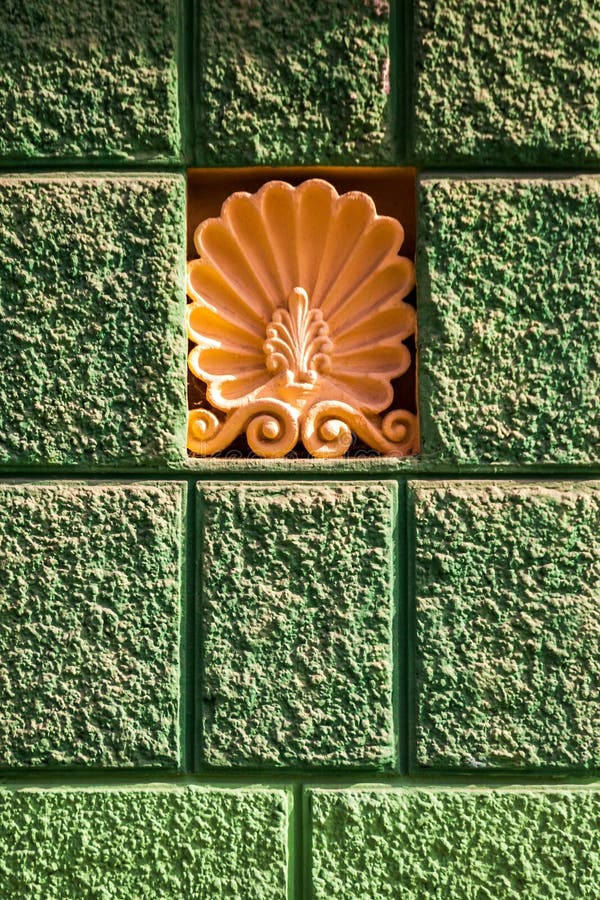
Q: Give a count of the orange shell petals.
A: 14